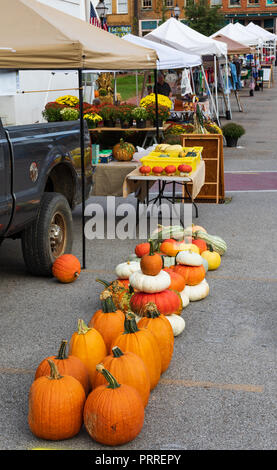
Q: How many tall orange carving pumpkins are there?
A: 8